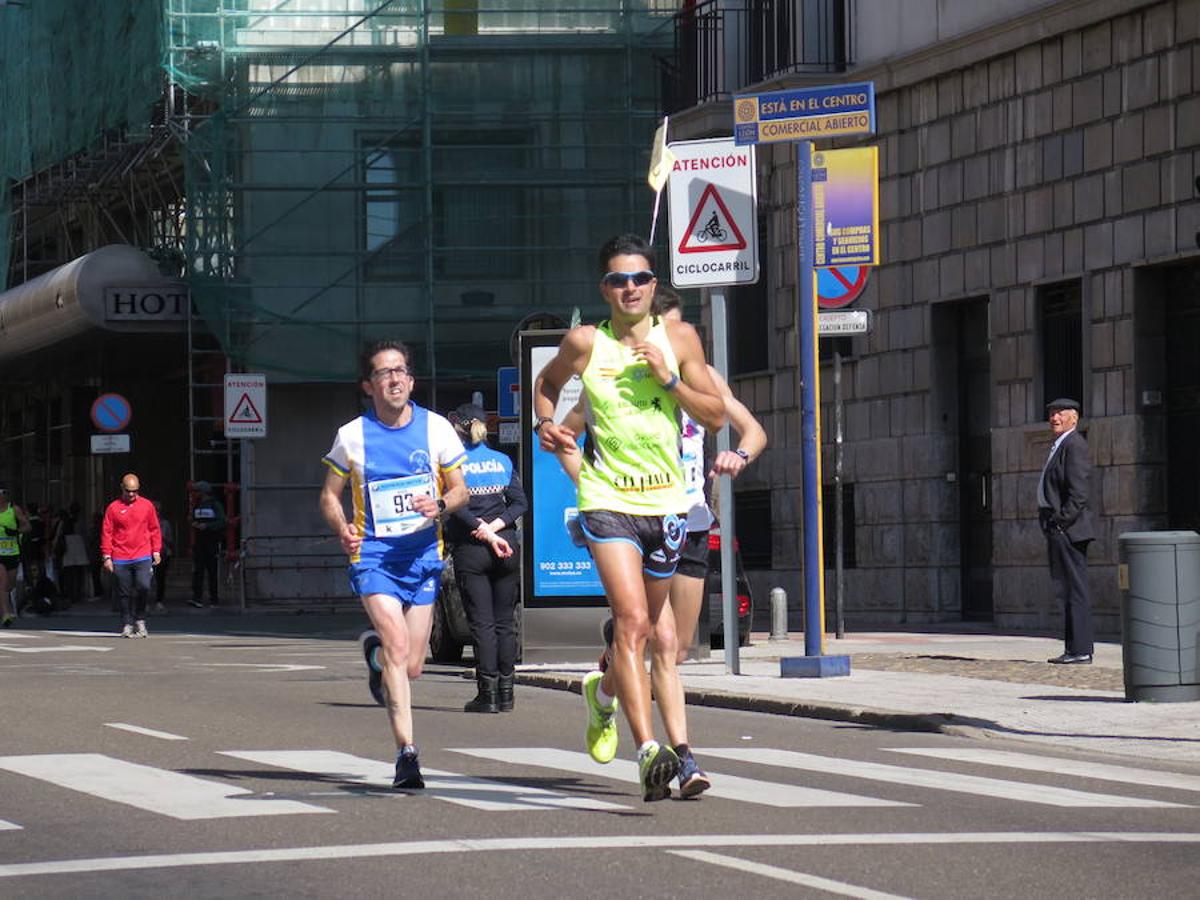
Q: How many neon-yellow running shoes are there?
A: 2